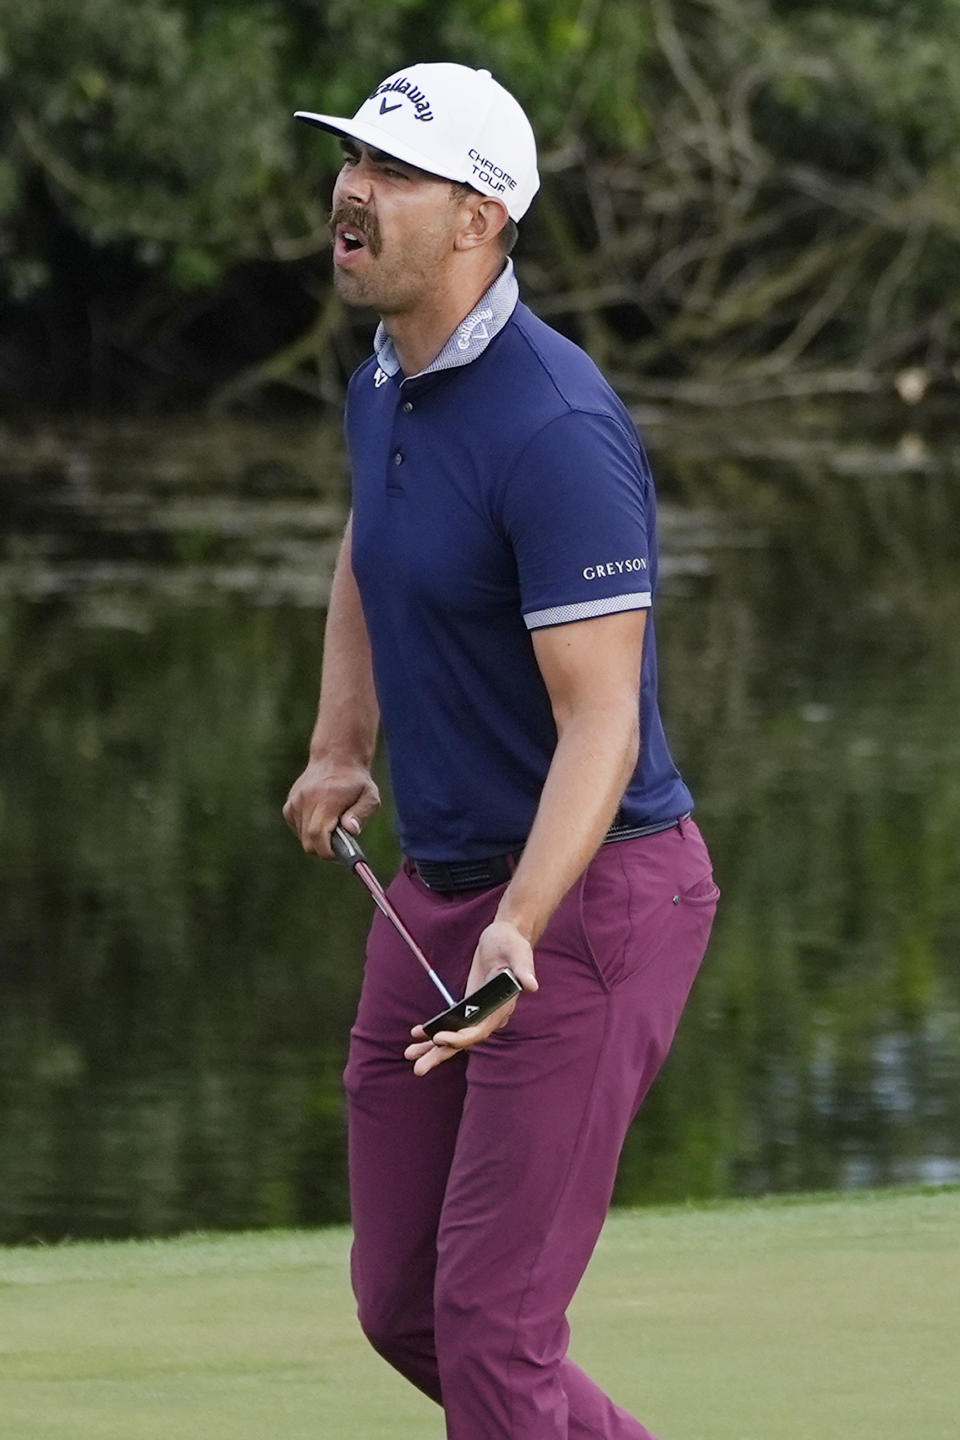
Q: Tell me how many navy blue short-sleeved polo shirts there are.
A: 1